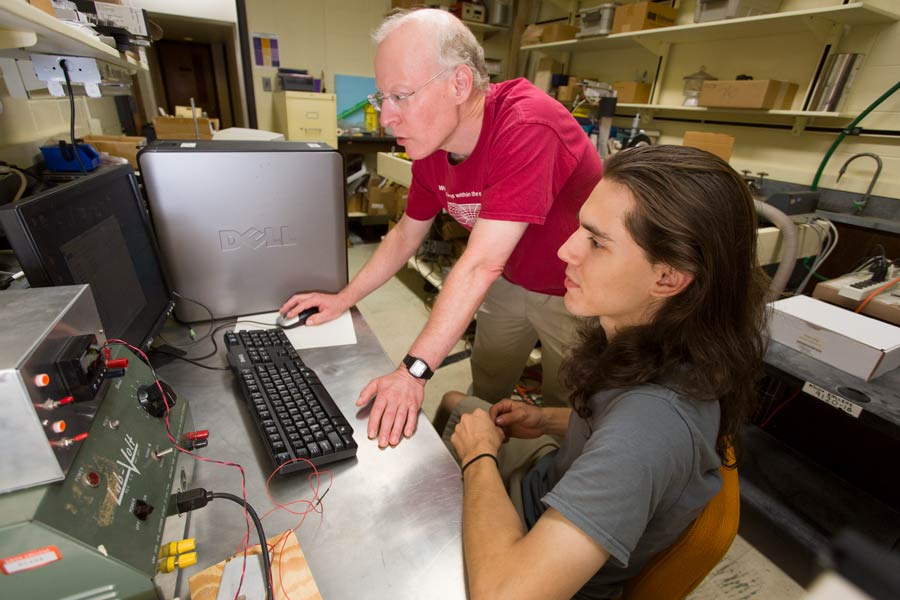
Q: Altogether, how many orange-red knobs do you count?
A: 2